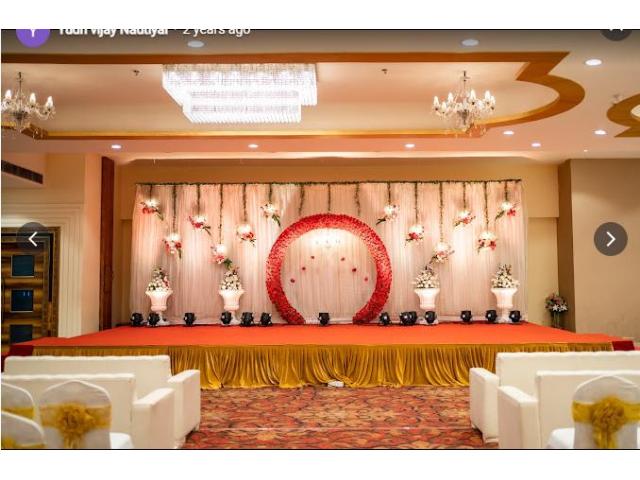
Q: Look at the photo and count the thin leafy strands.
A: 15